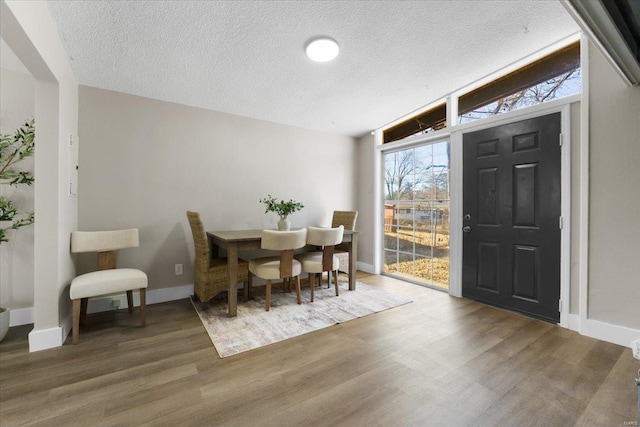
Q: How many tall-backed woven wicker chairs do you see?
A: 2